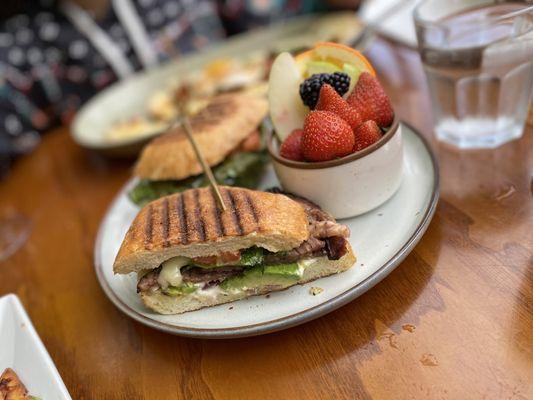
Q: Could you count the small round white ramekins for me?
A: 1